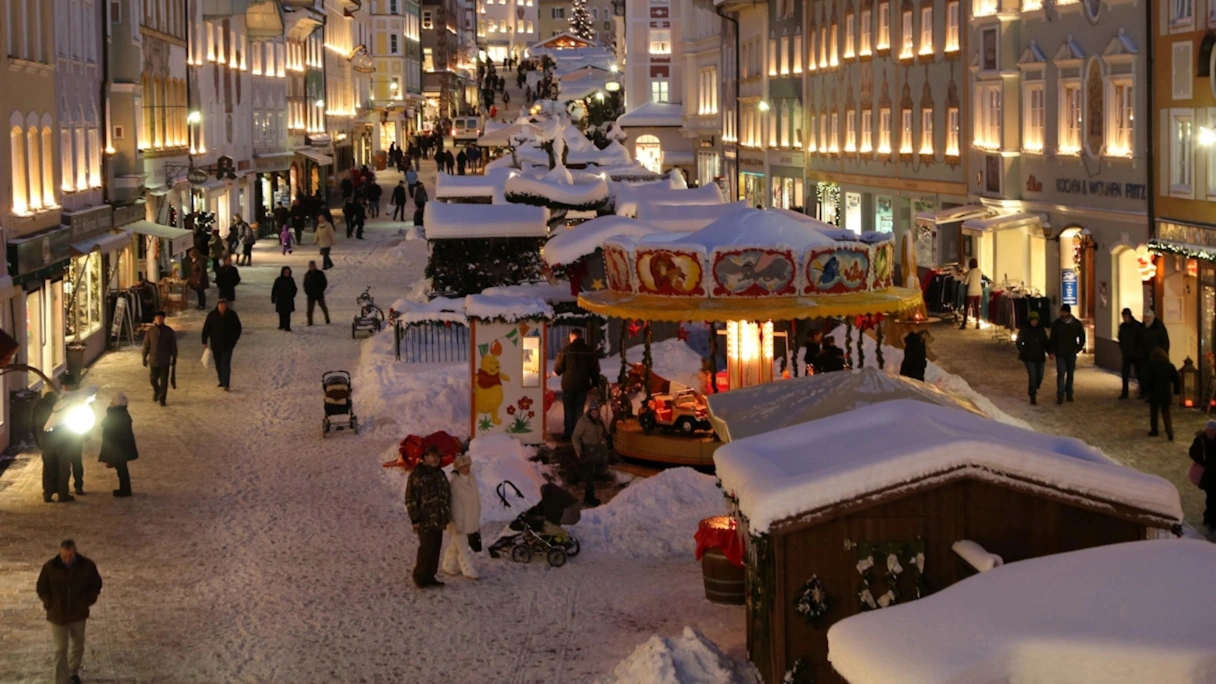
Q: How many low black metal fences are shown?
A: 1